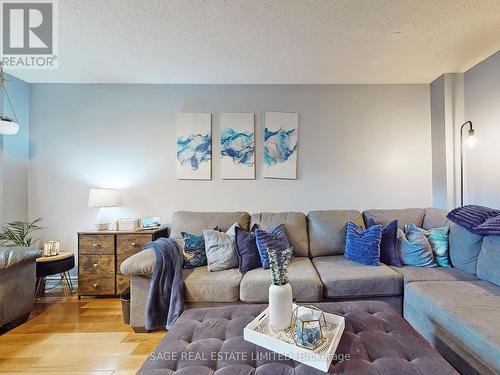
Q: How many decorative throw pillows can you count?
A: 8